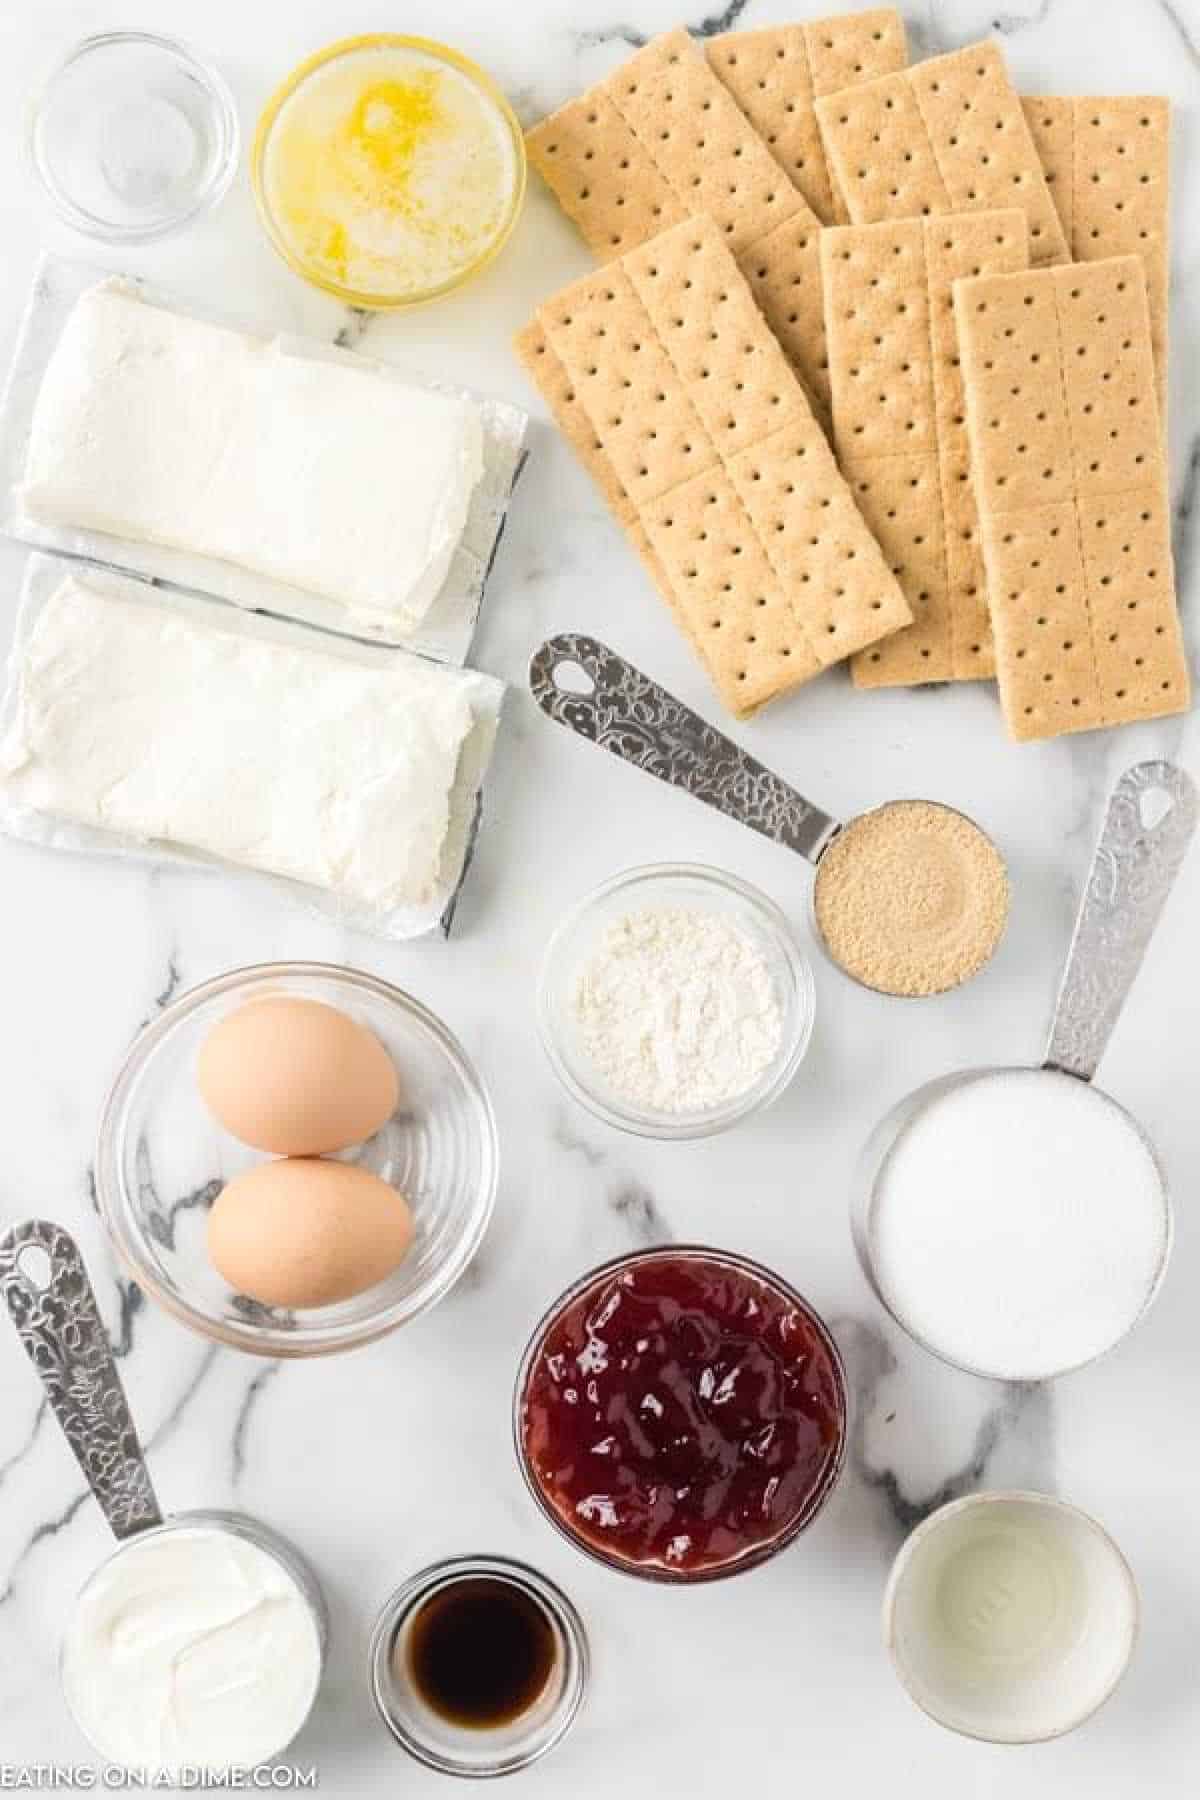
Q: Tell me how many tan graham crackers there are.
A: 8